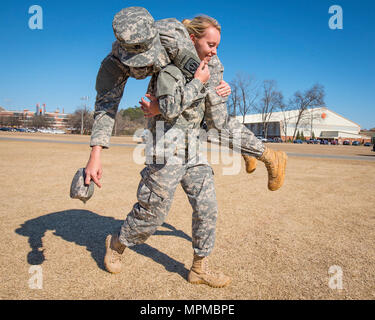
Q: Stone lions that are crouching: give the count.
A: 0